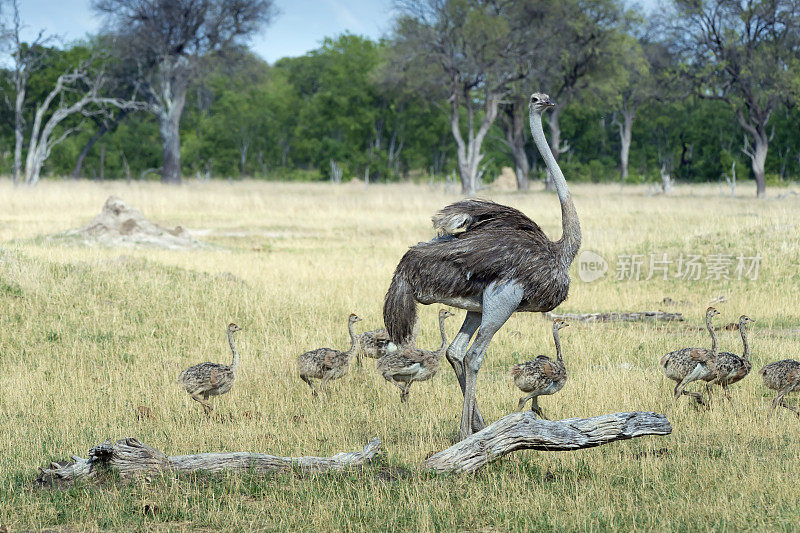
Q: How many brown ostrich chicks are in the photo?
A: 8